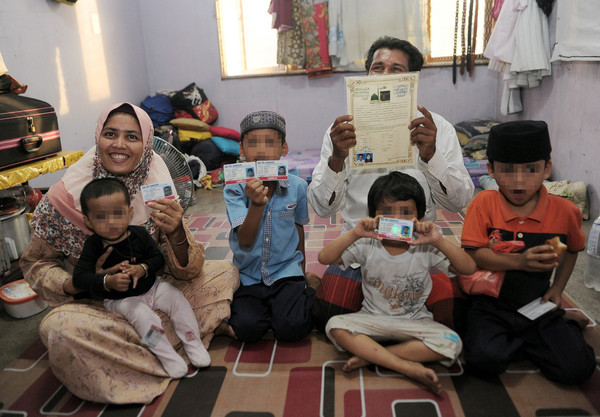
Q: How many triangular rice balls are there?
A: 0